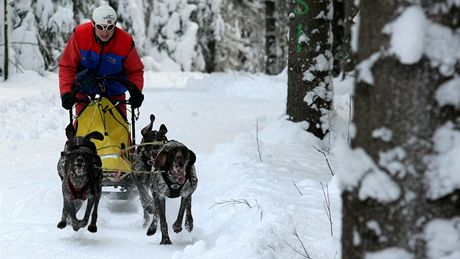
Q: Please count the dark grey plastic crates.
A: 0